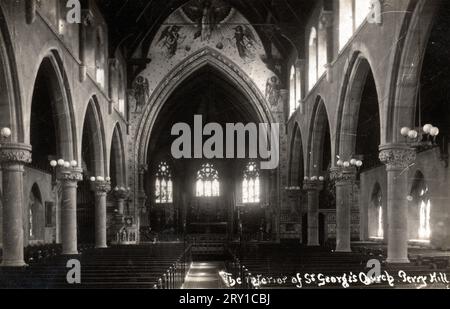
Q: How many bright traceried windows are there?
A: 3